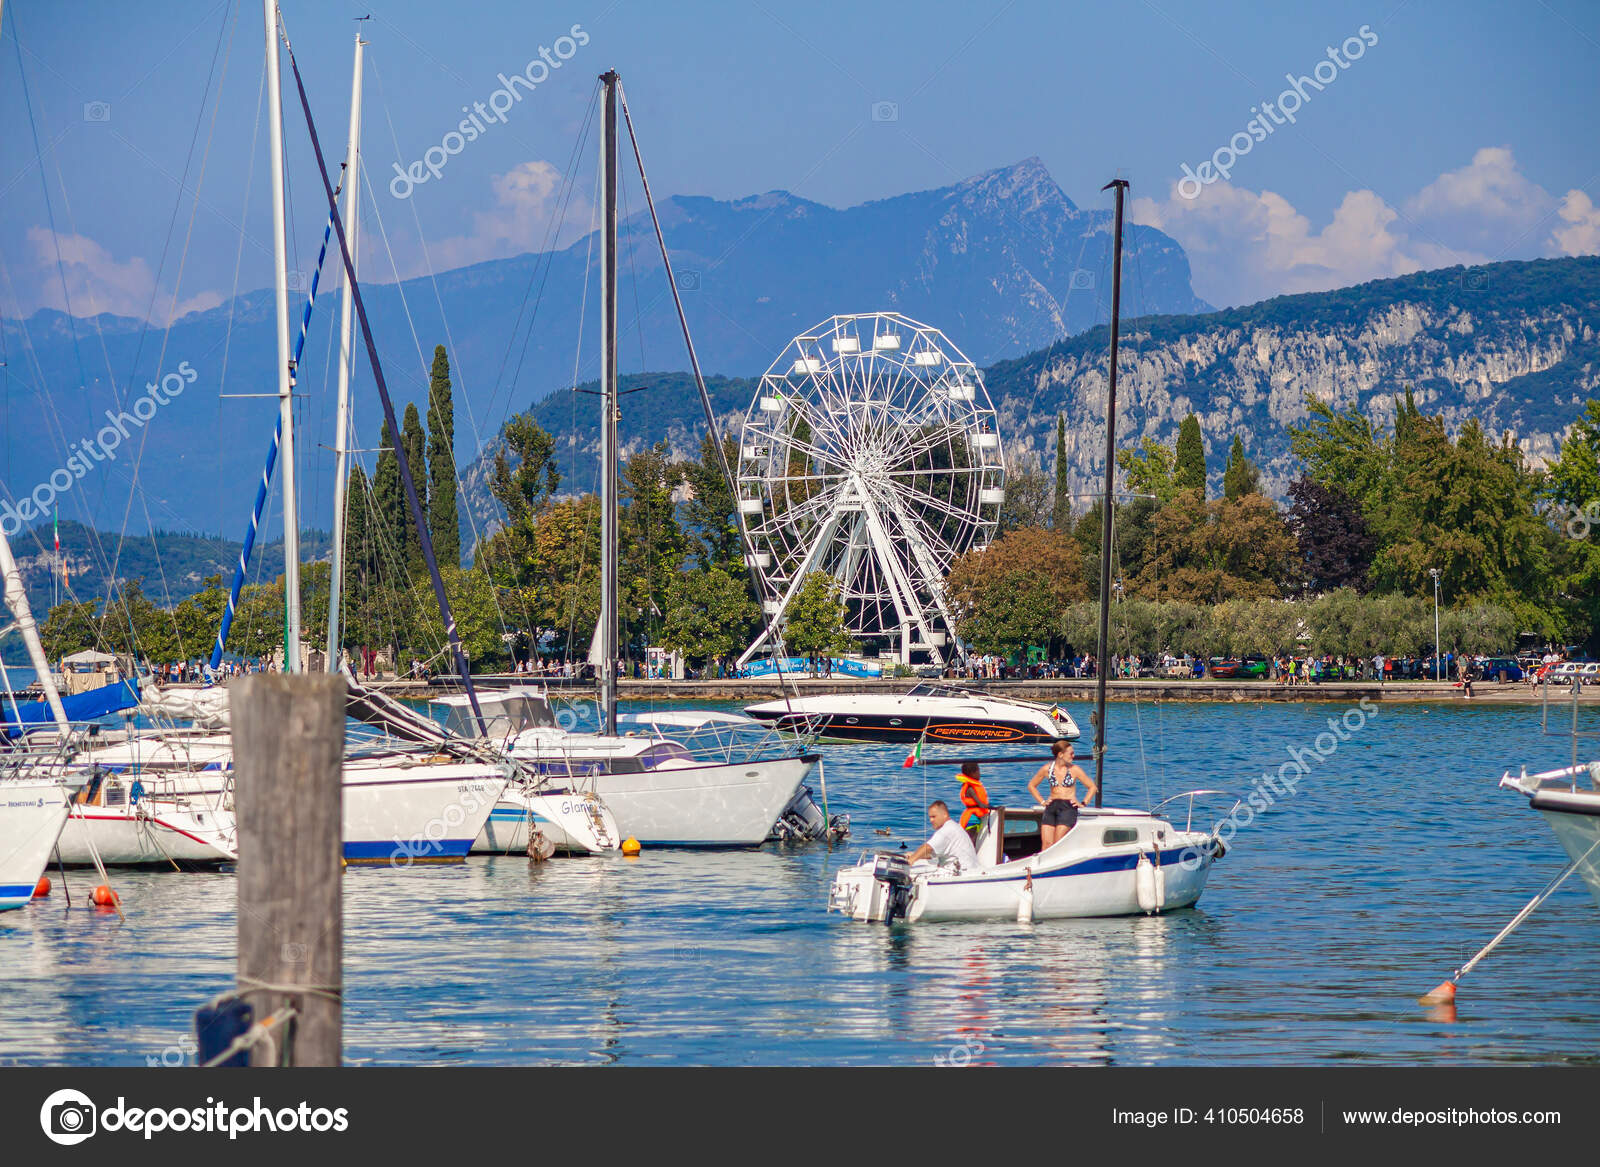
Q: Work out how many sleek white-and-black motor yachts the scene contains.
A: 1